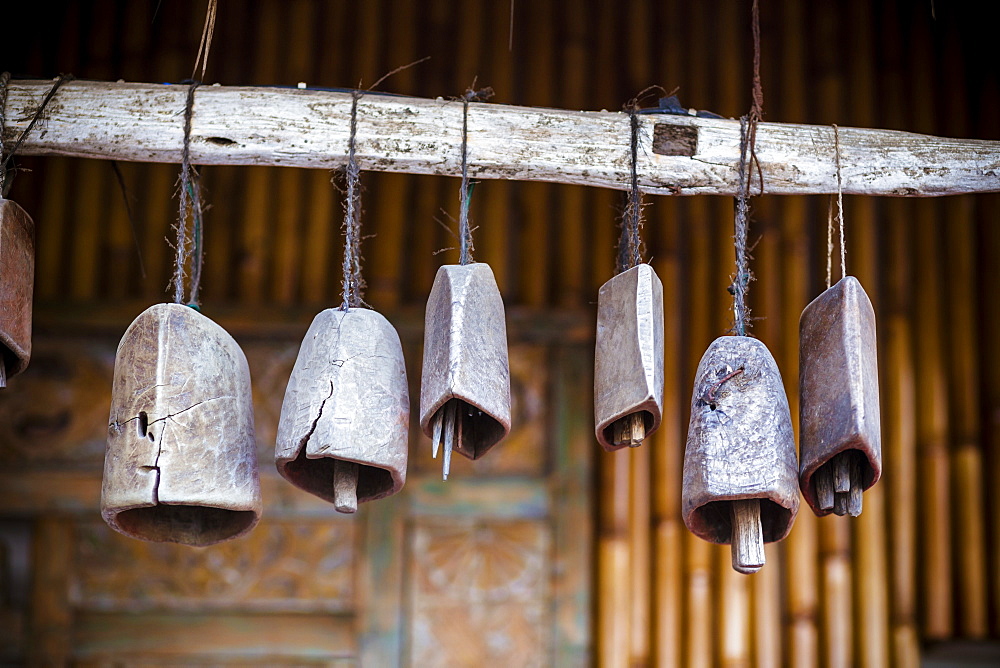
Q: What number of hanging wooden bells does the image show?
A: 7